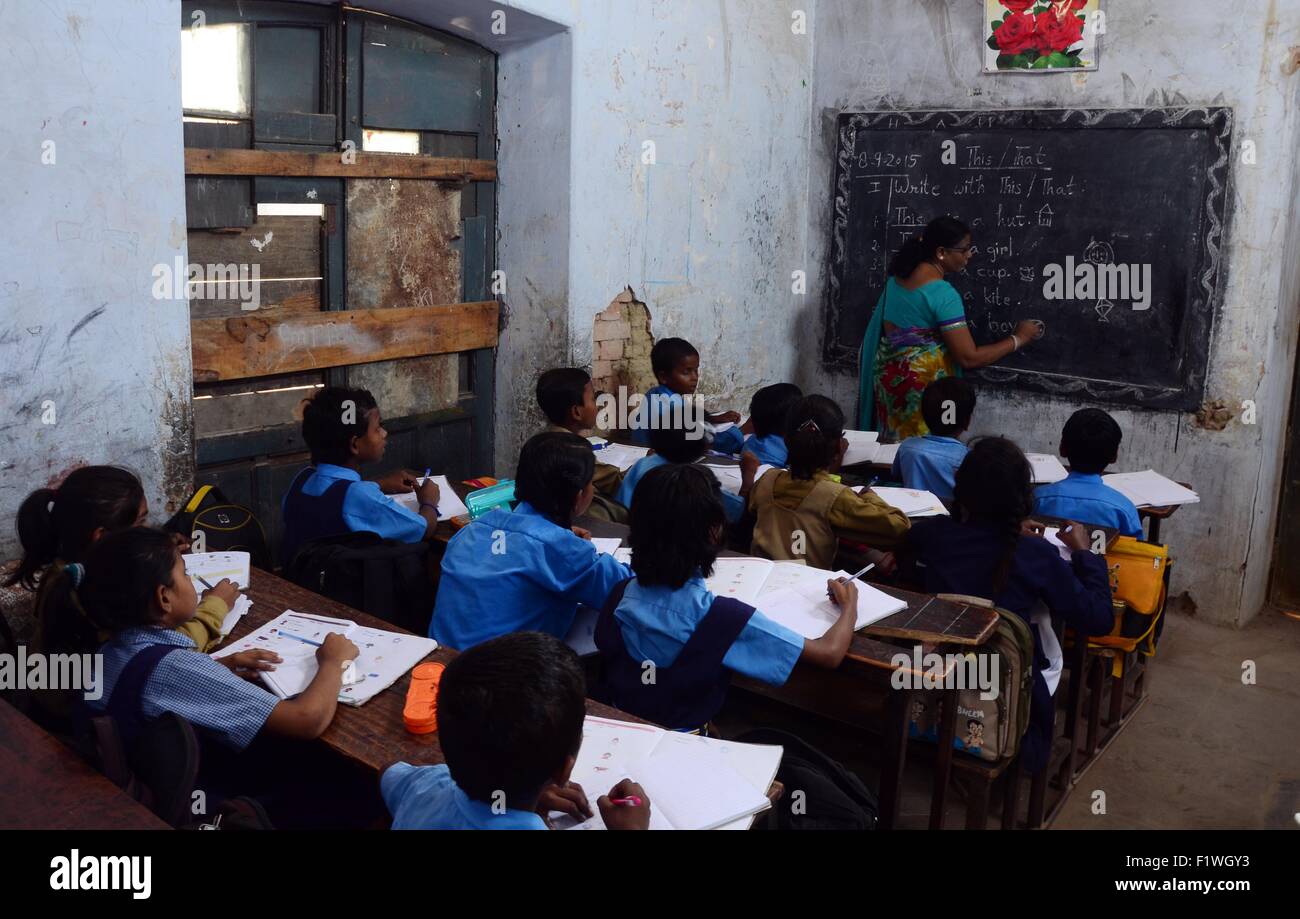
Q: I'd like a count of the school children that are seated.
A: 14